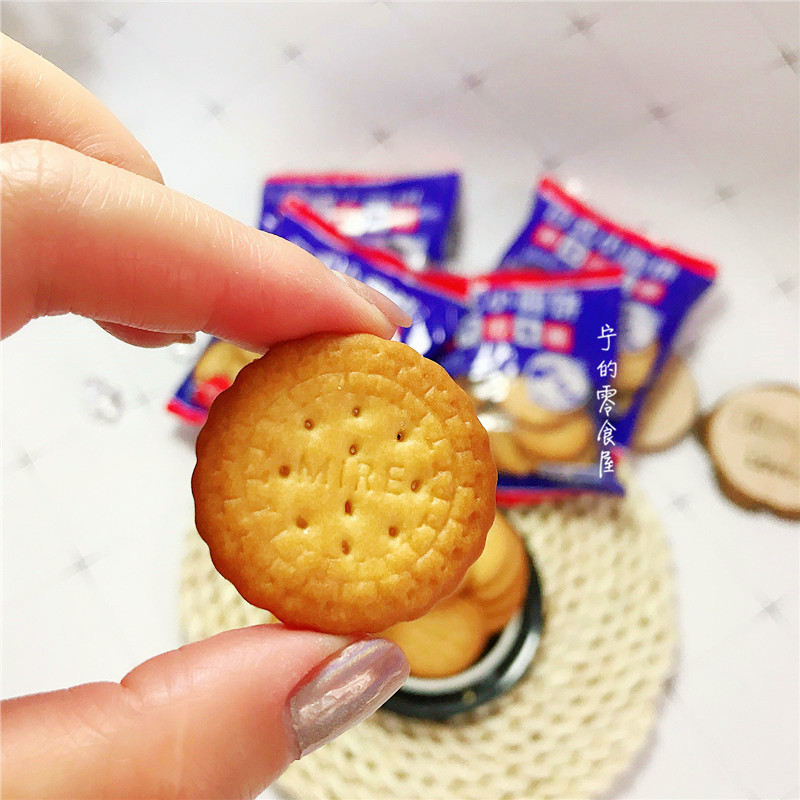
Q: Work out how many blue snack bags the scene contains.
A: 4